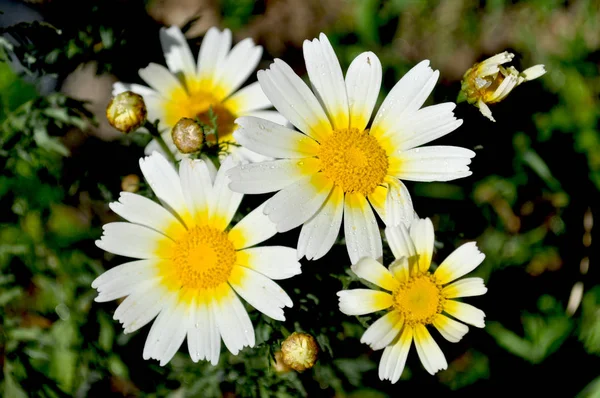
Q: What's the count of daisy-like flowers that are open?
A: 4